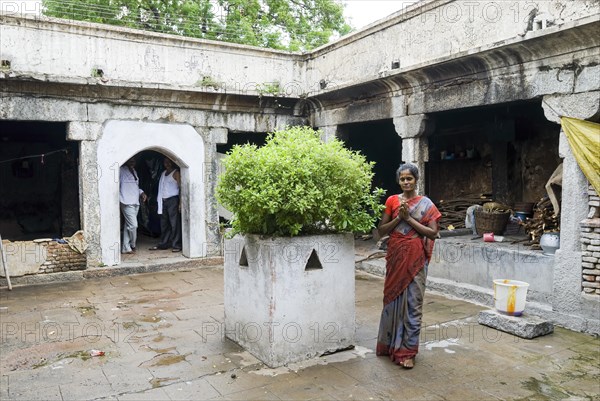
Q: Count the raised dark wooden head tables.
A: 0